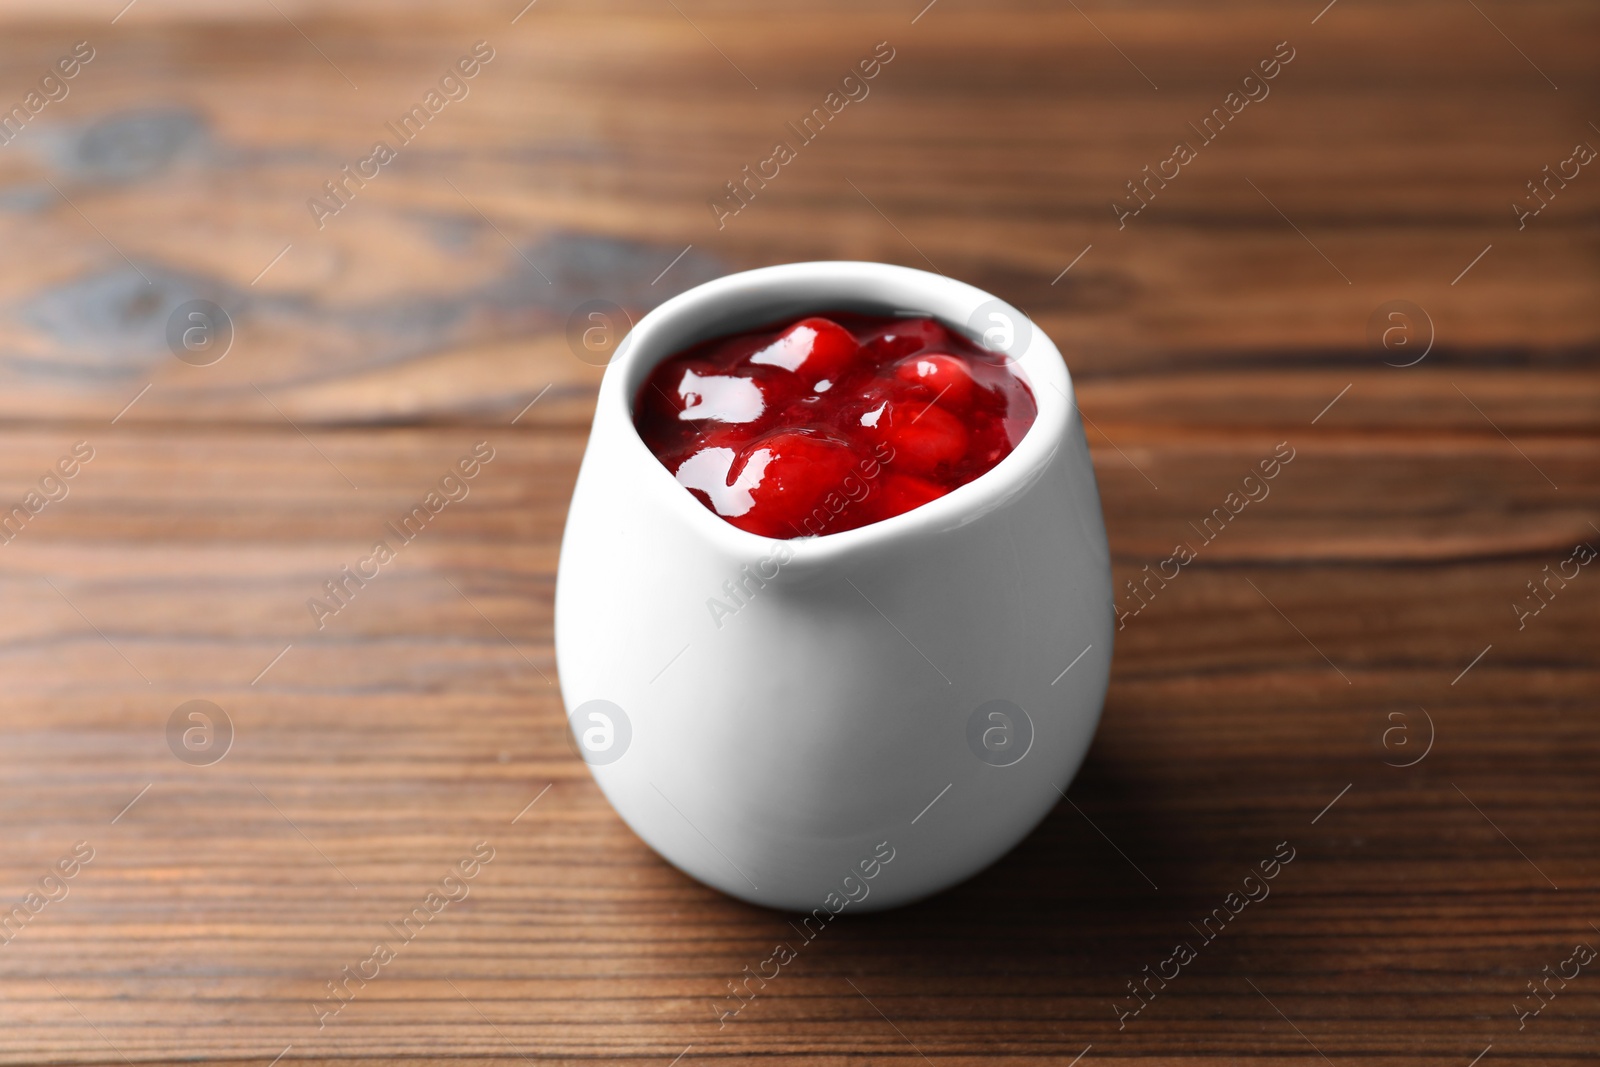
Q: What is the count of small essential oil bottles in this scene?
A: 0